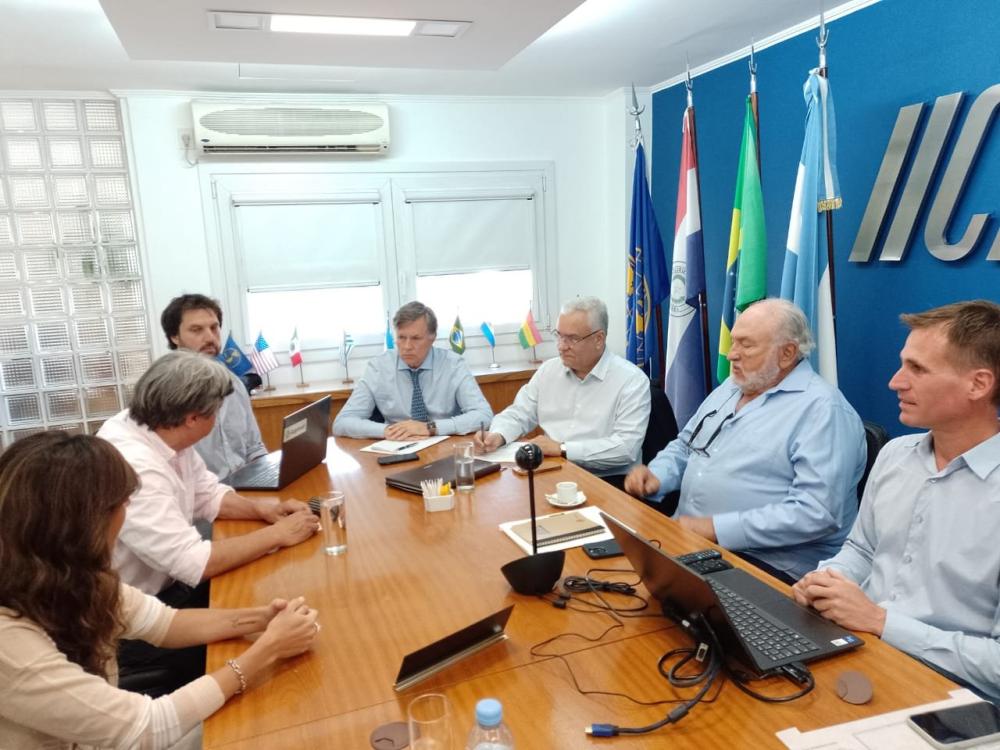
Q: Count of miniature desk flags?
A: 8